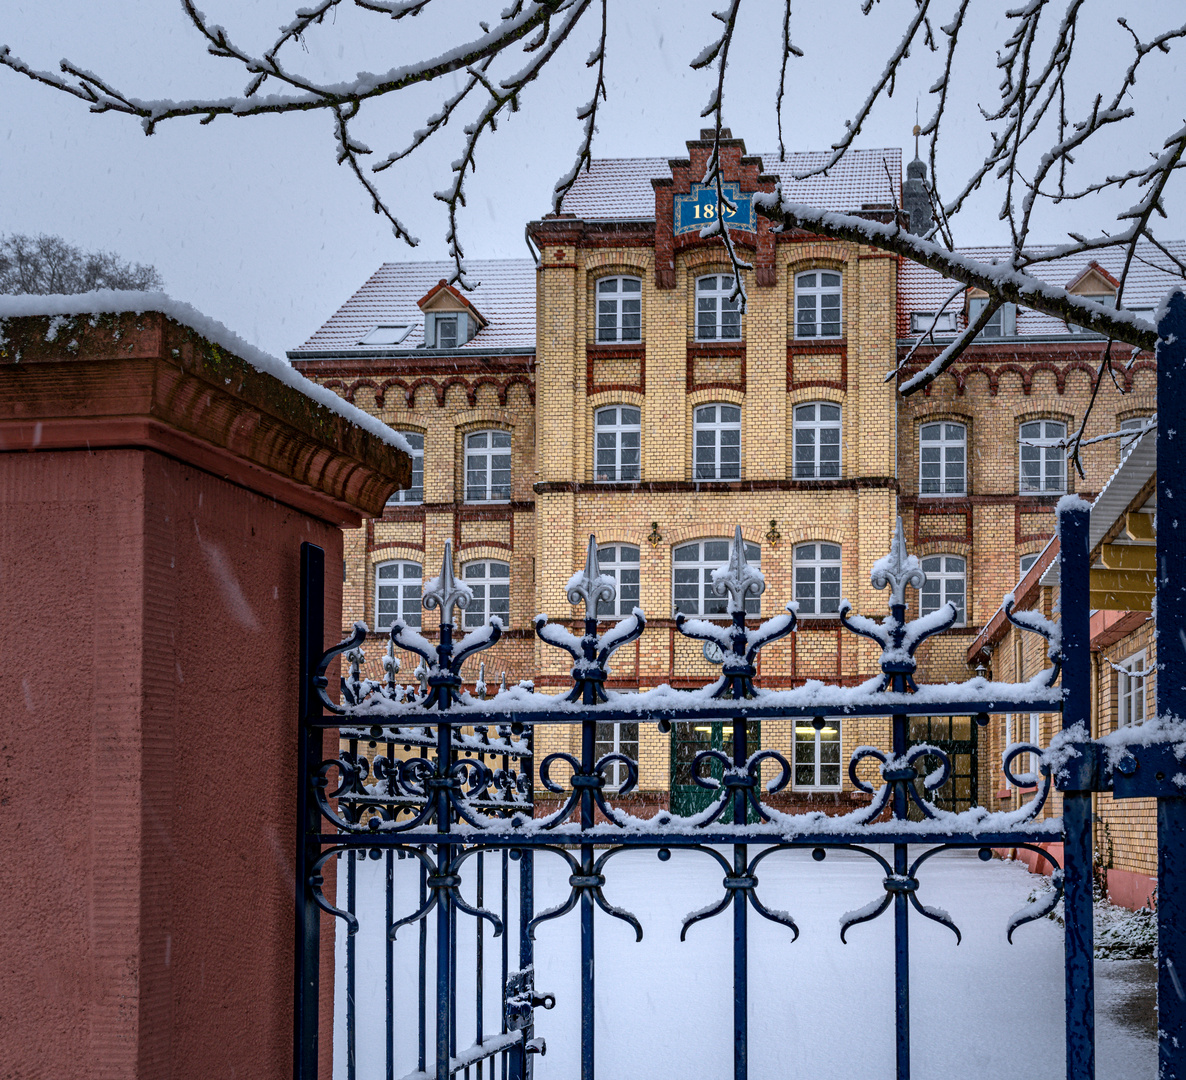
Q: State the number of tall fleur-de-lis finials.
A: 4